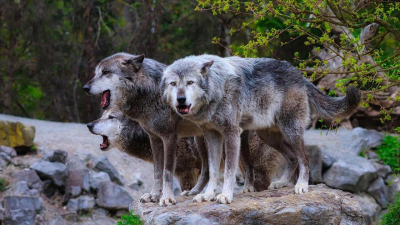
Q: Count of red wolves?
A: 0